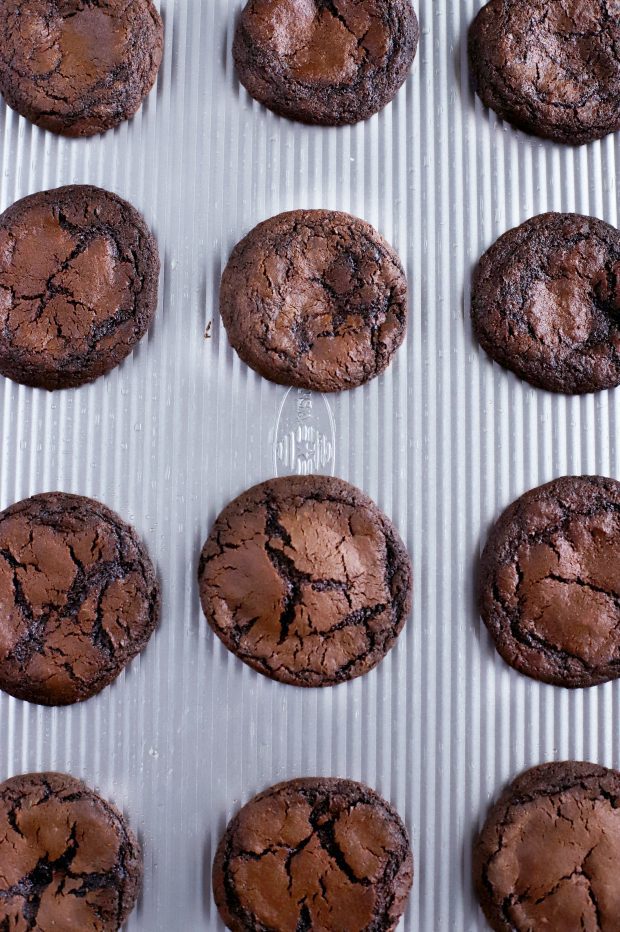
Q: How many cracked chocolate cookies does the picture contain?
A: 12